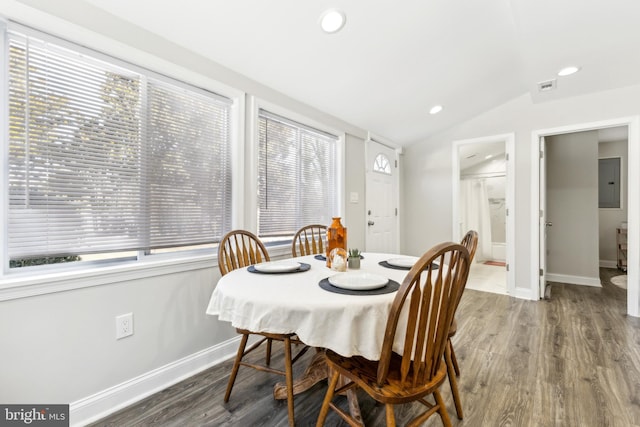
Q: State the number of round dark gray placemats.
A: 4